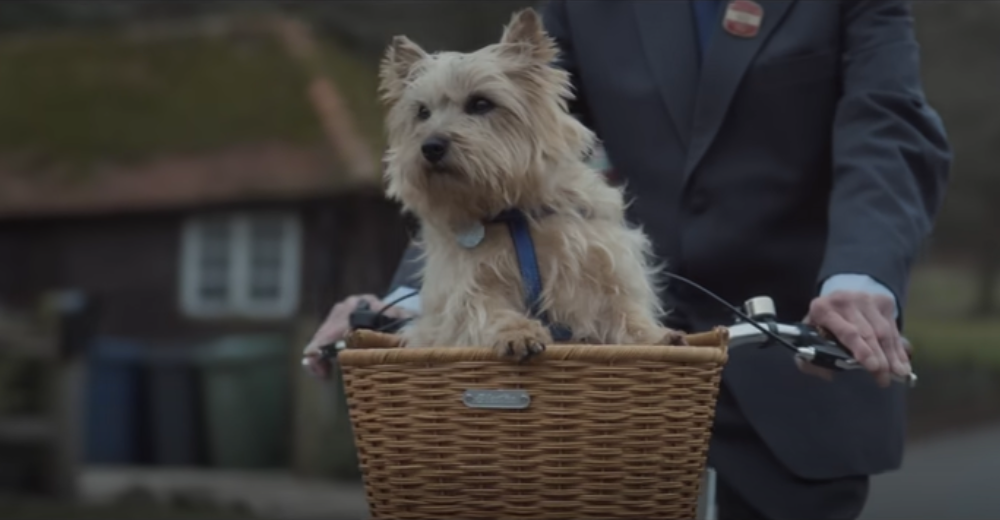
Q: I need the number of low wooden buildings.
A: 1